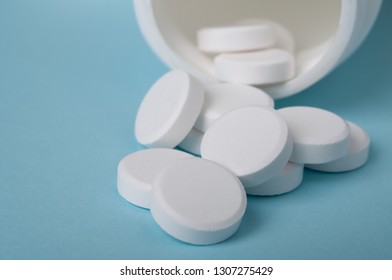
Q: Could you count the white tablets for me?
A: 12